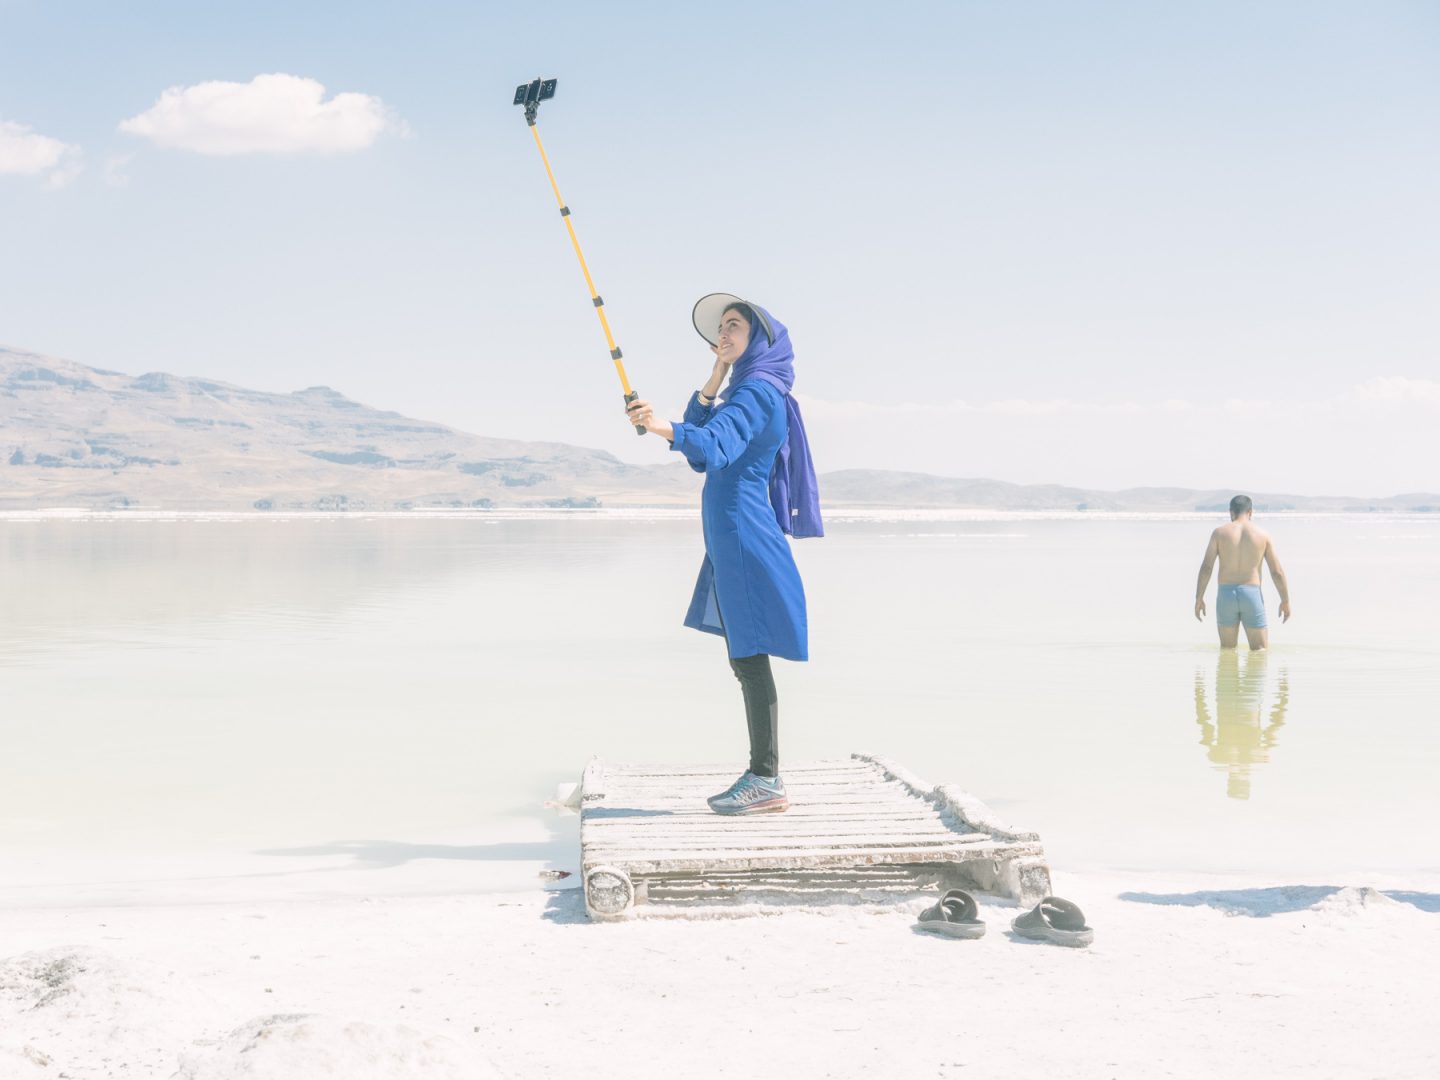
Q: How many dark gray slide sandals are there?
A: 2